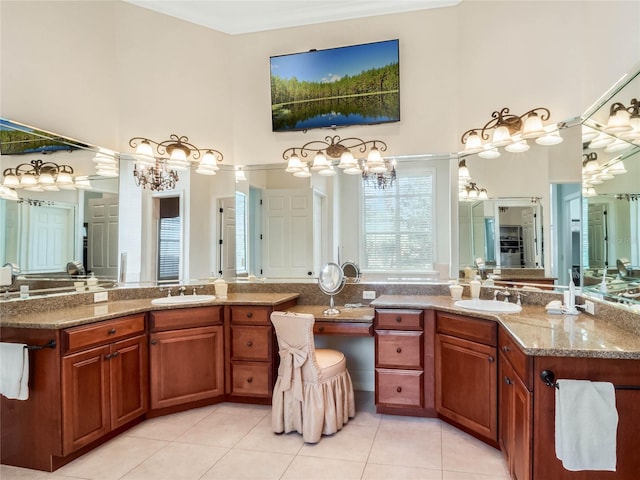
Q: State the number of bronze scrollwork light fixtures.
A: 3